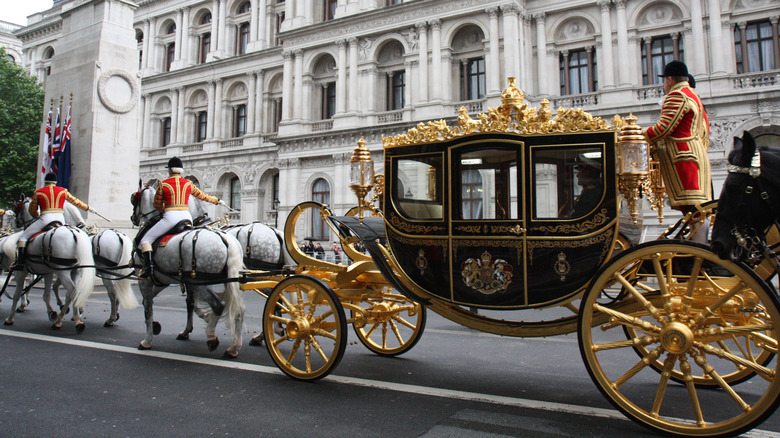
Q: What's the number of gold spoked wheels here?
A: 4